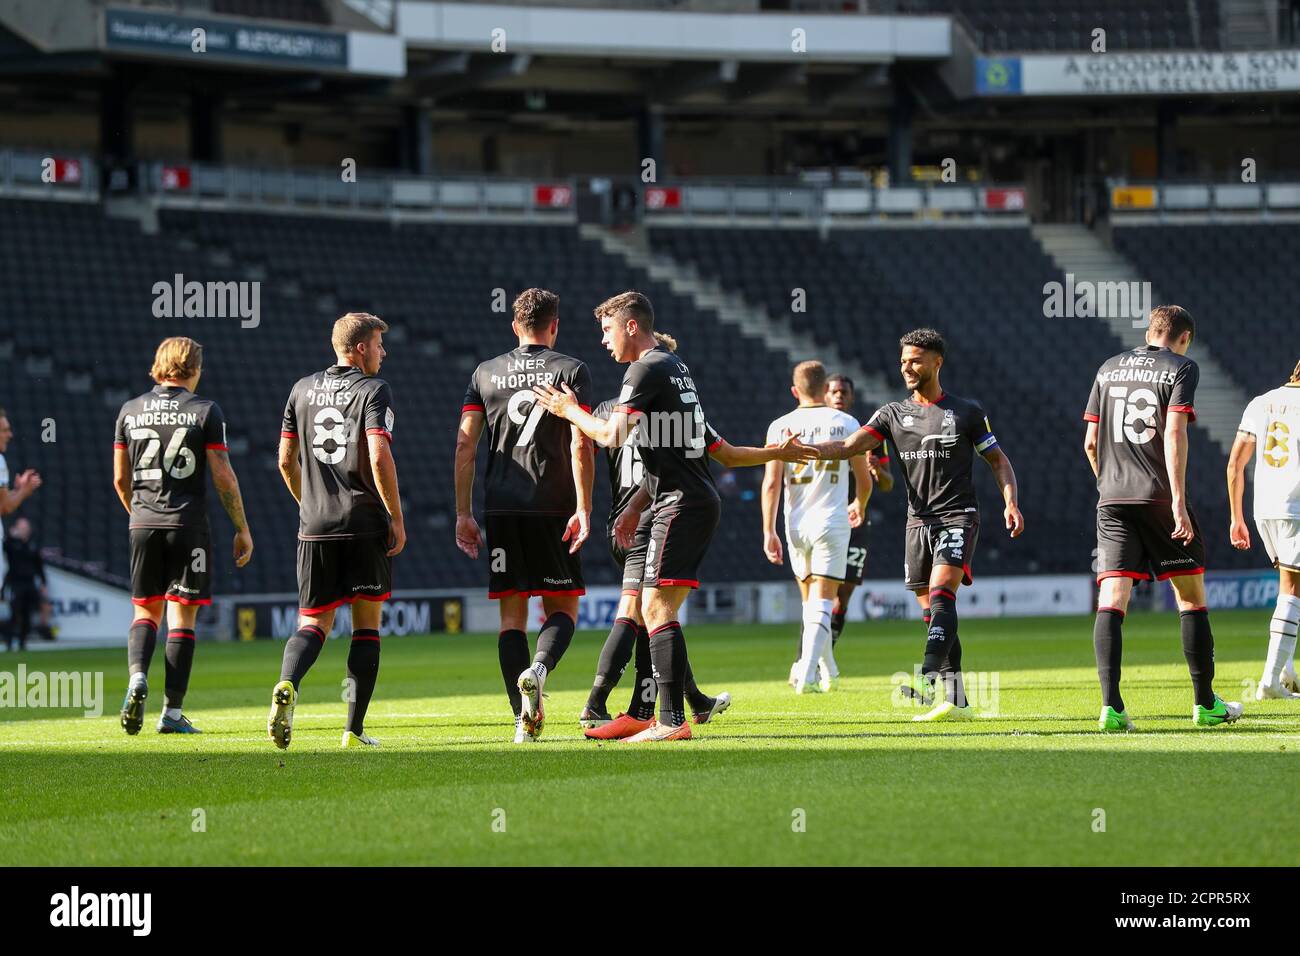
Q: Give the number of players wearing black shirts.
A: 8